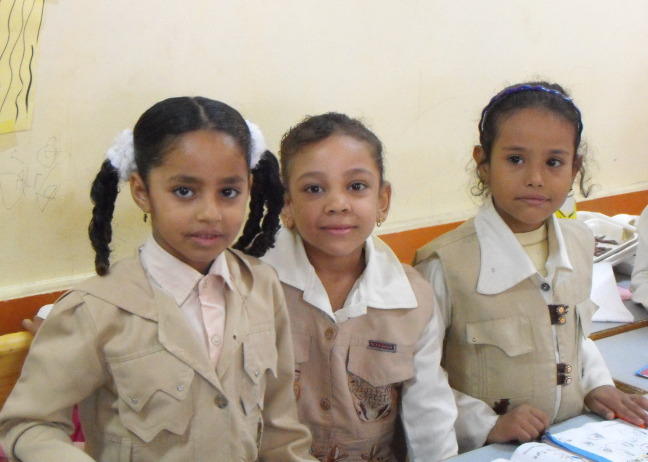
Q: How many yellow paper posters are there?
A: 1